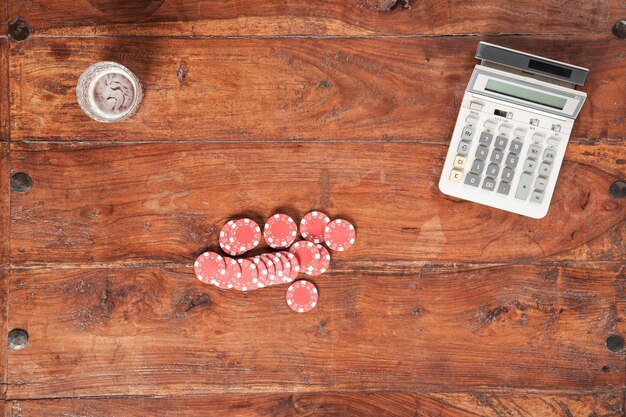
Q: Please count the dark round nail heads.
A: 6